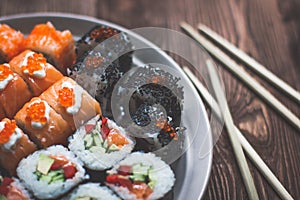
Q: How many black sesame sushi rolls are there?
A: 4